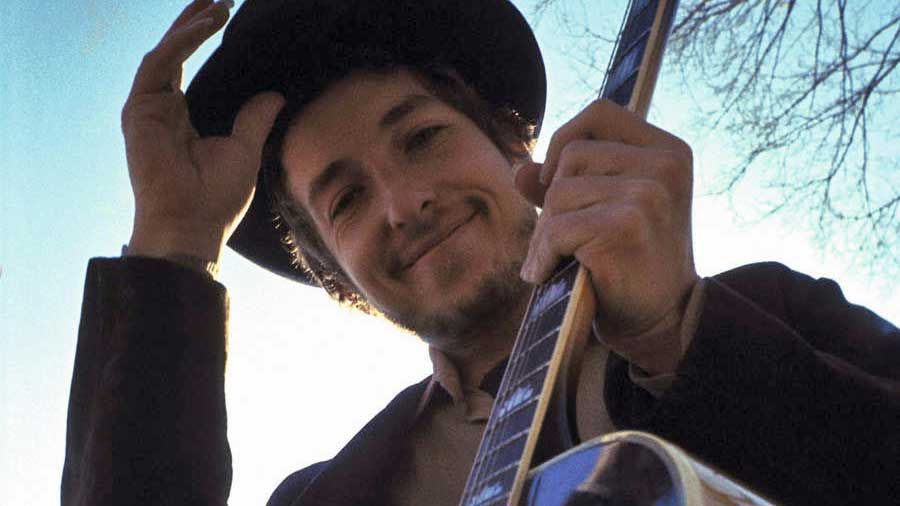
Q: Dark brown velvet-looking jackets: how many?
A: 1